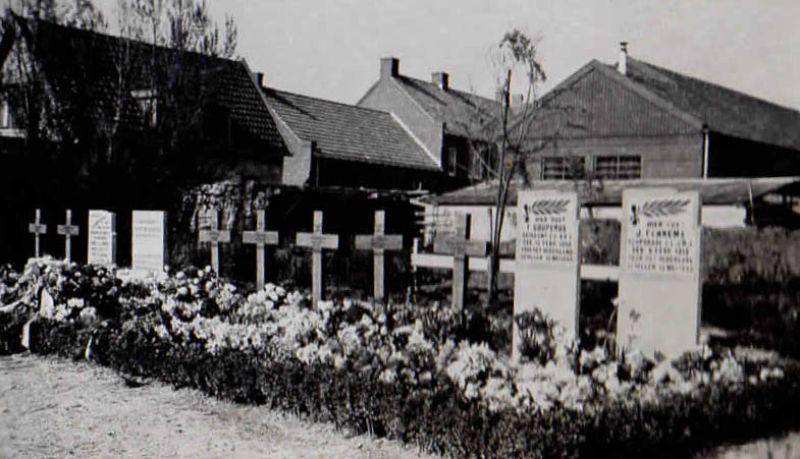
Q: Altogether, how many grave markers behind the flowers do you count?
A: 11